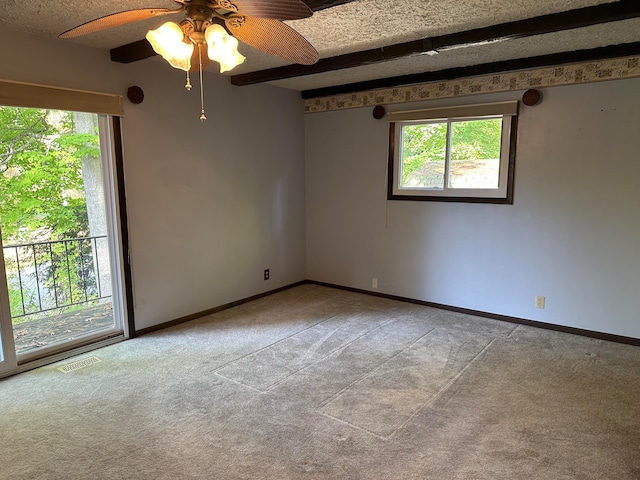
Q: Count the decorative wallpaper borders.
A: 1